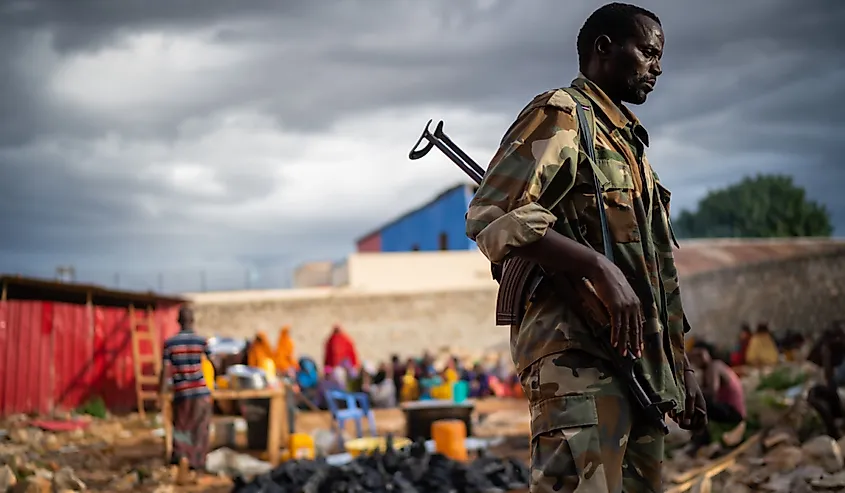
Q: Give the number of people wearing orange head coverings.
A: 2